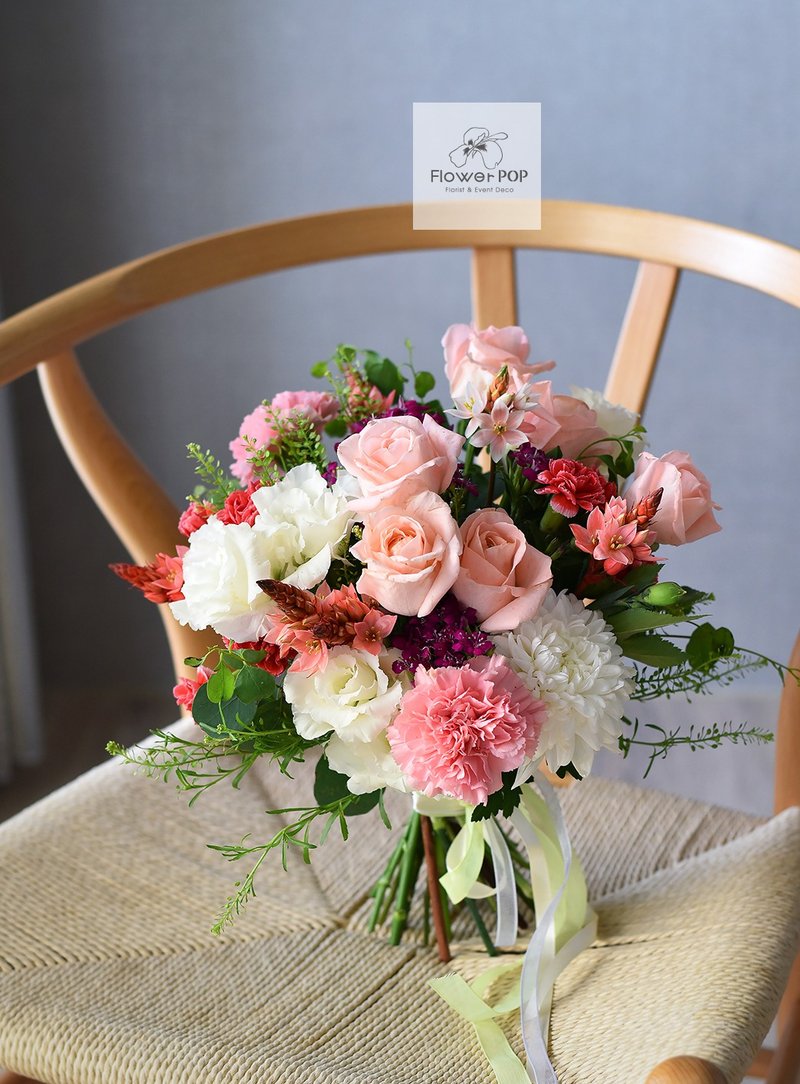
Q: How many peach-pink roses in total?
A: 6